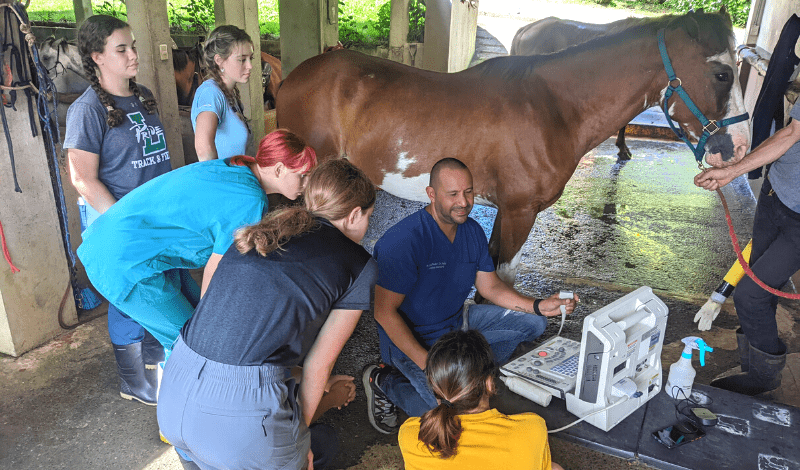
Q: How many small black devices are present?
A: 2